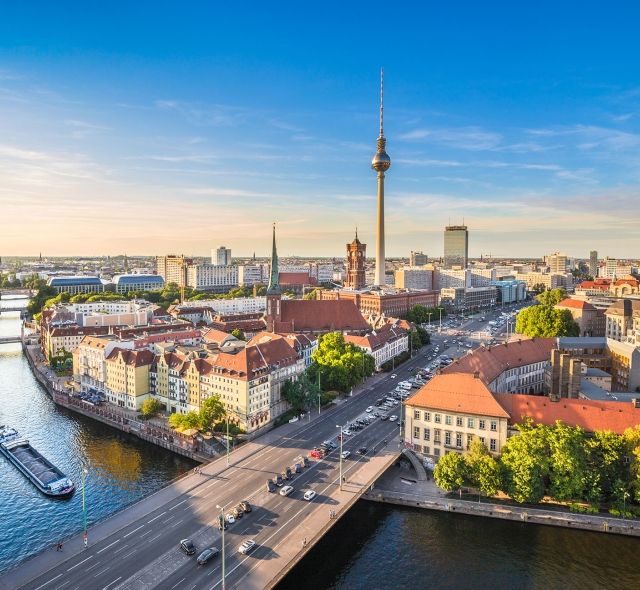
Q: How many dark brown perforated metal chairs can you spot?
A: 0